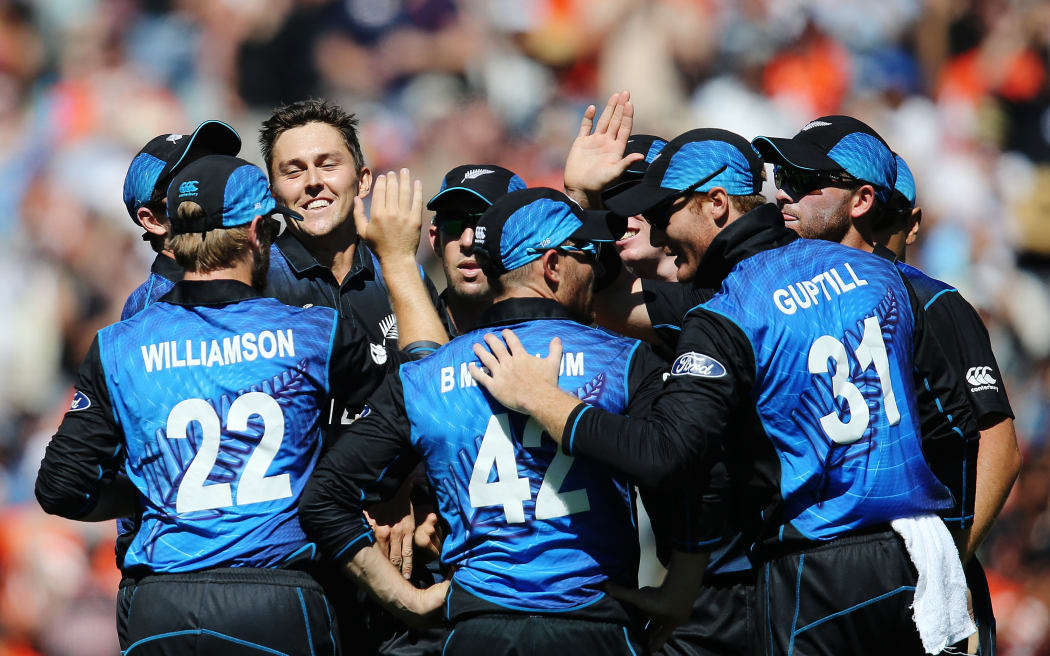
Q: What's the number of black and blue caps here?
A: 8